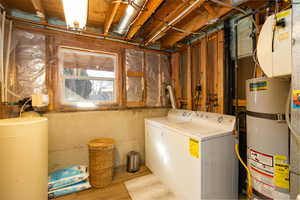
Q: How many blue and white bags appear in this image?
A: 2